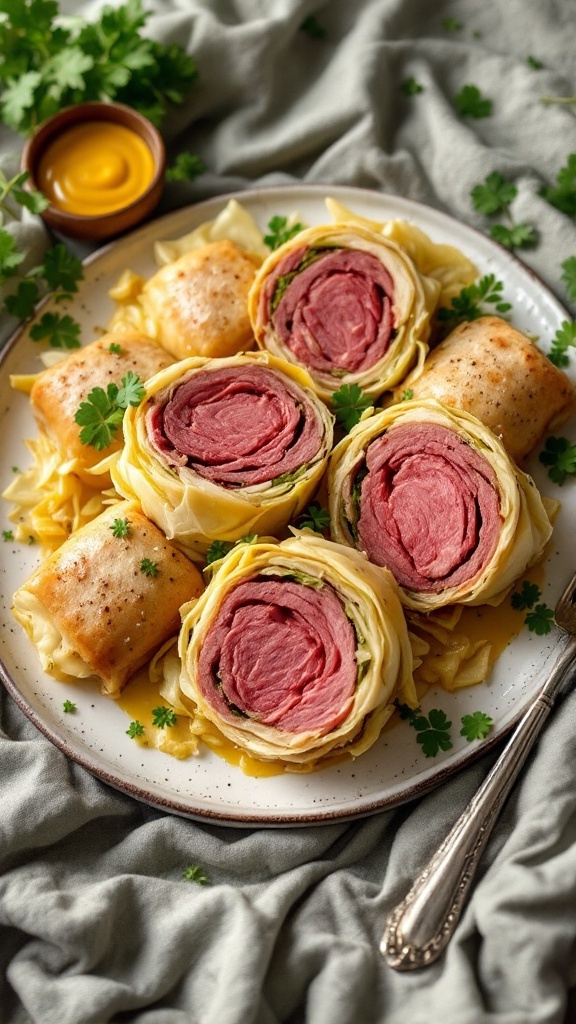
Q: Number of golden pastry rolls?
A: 4